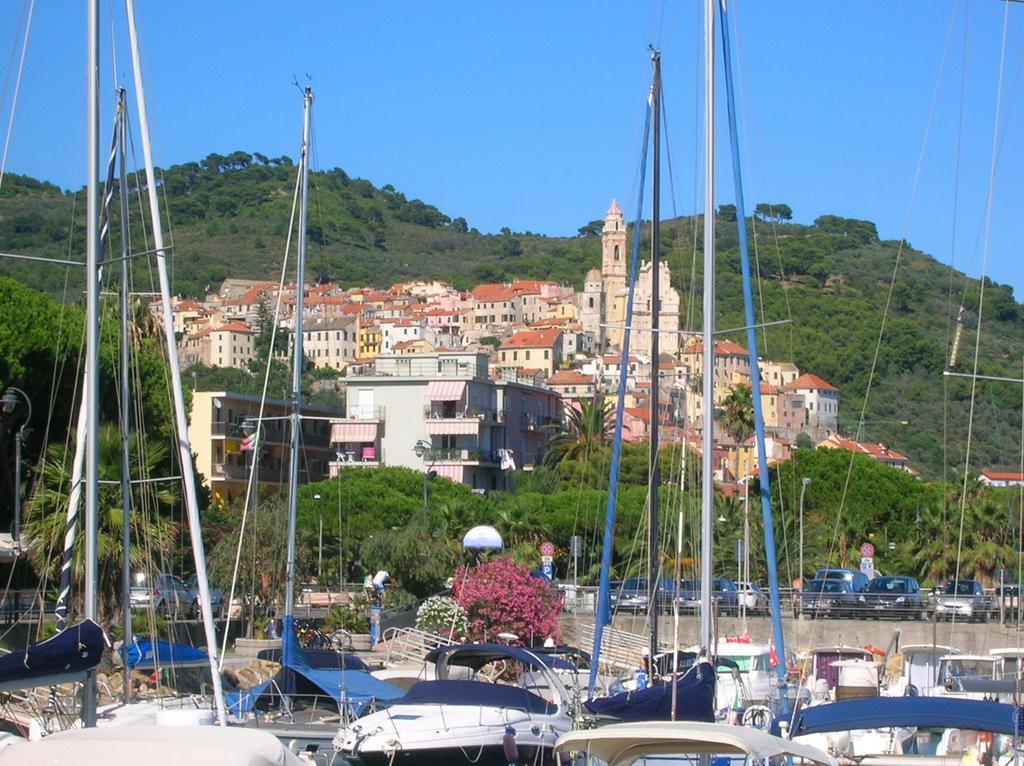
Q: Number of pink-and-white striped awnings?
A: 5